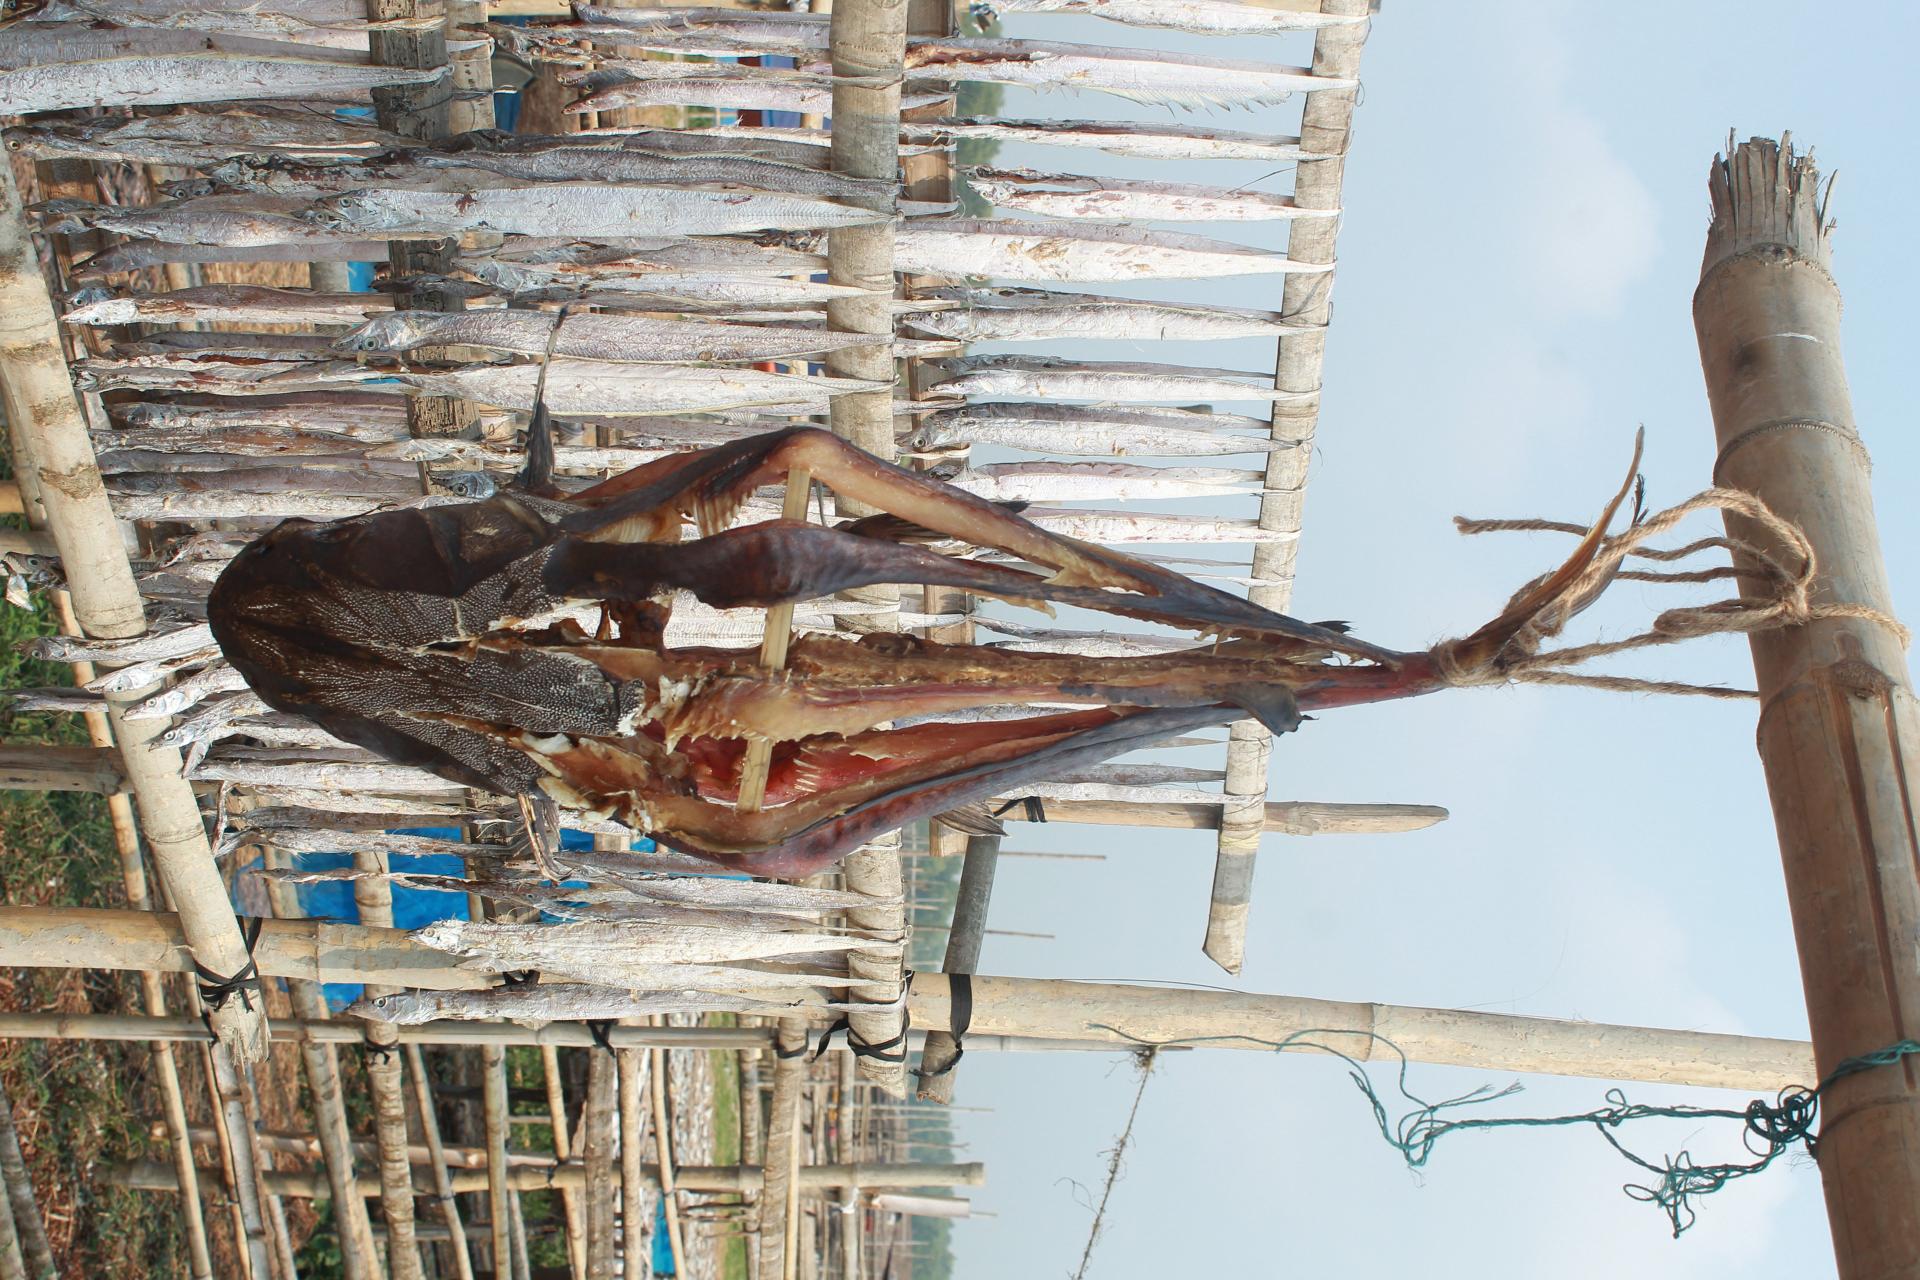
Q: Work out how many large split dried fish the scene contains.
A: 1